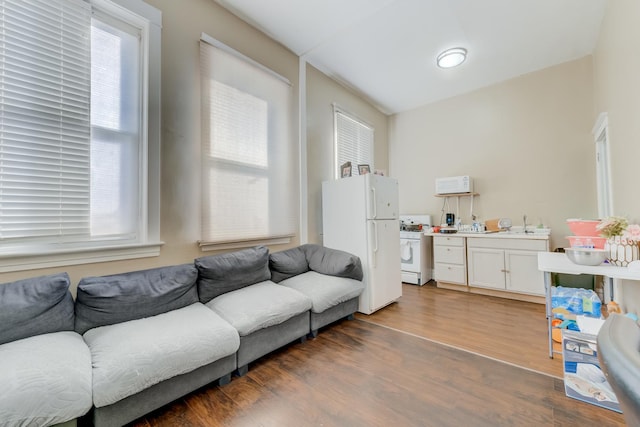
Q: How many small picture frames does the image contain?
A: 2